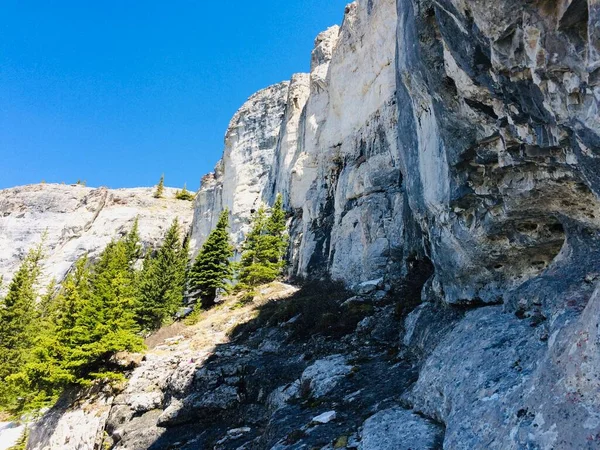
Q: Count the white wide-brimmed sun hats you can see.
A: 0